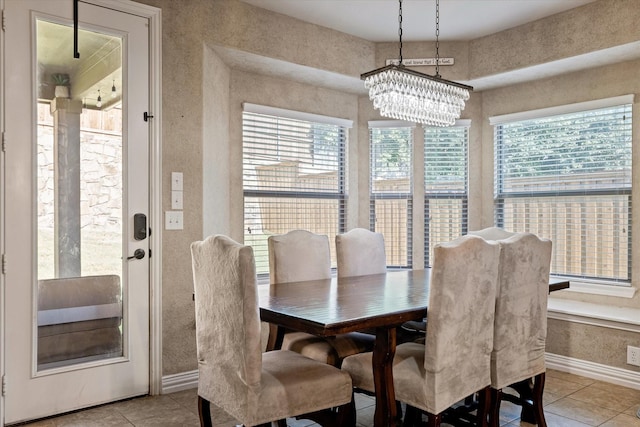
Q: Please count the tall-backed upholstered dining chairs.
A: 6